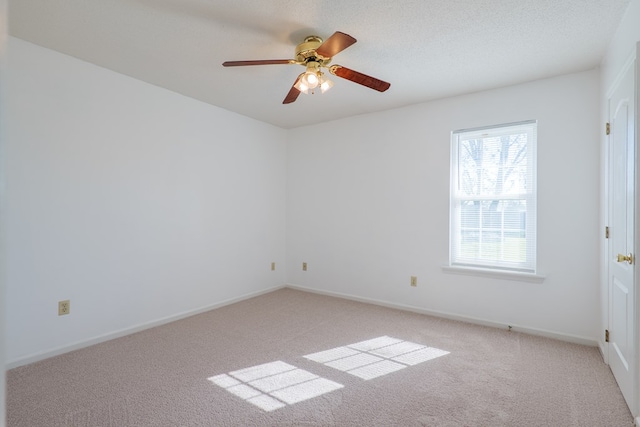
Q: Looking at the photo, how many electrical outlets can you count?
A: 4